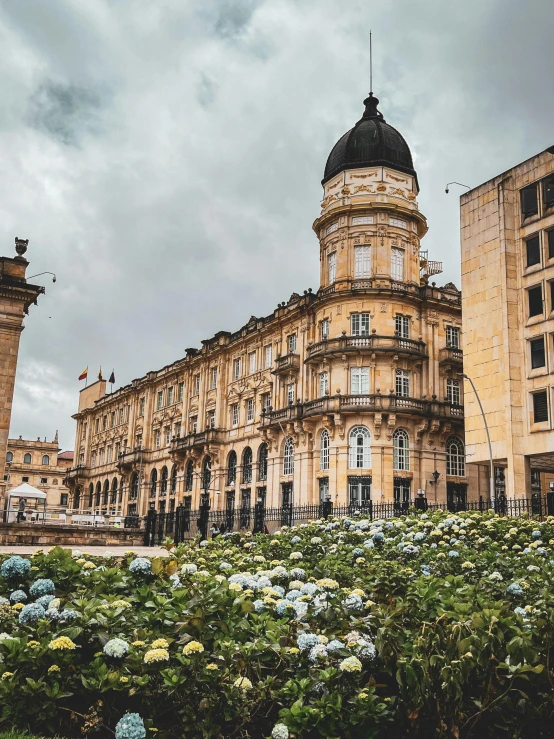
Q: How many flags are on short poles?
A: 3